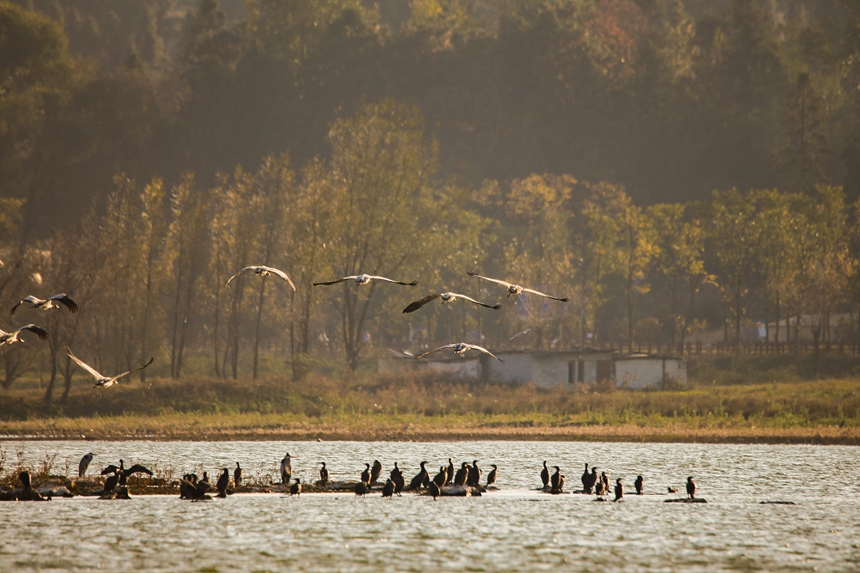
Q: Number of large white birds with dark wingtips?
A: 8